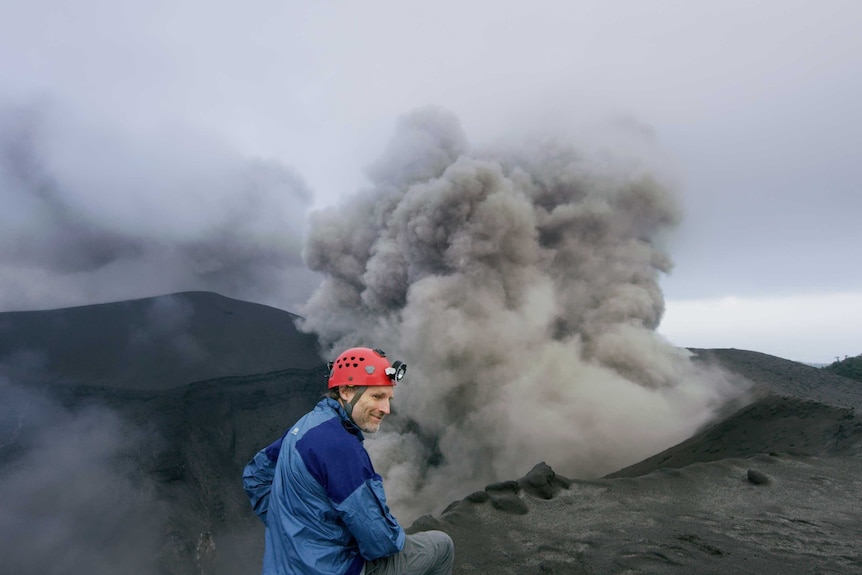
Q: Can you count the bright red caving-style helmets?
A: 1